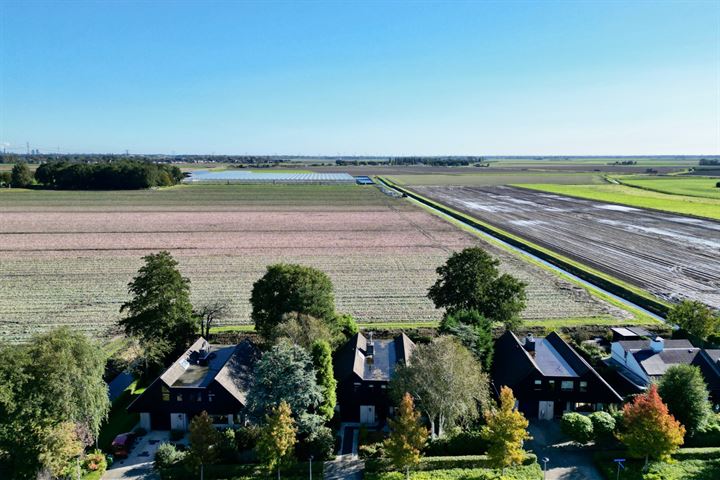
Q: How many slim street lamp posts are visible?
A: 2